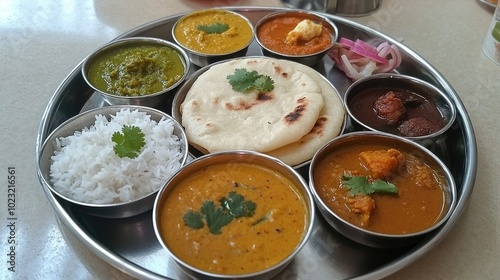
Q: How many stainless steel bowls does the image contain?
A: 7